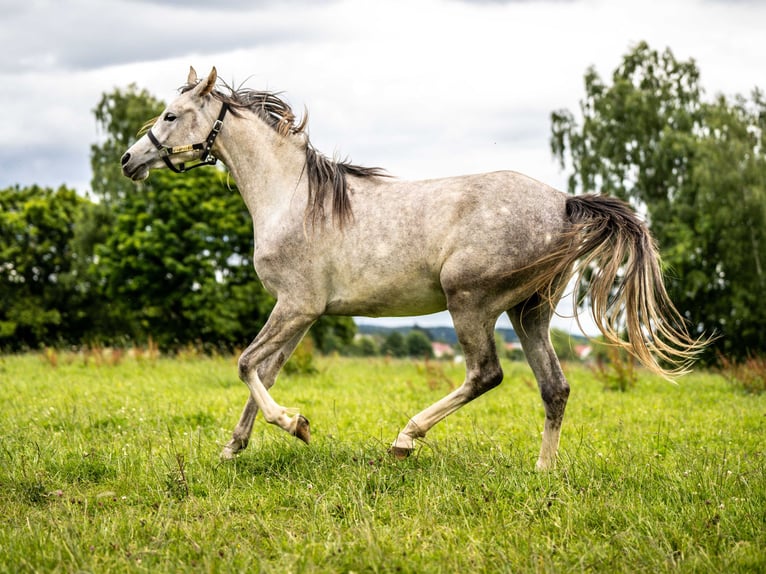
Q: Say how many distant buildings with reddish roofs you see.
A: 3